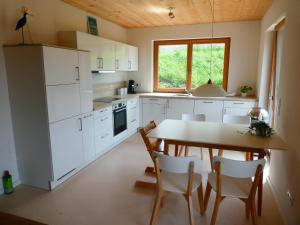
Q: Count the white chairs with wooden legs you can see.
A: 4